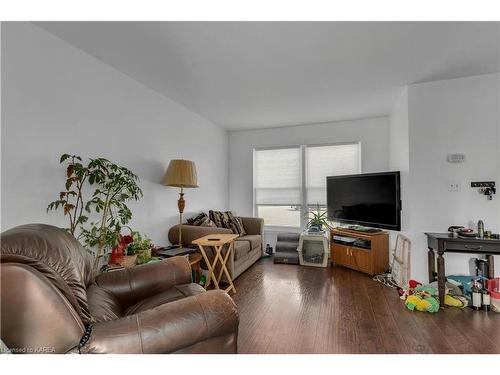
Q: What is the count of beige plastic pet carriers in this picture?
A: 1